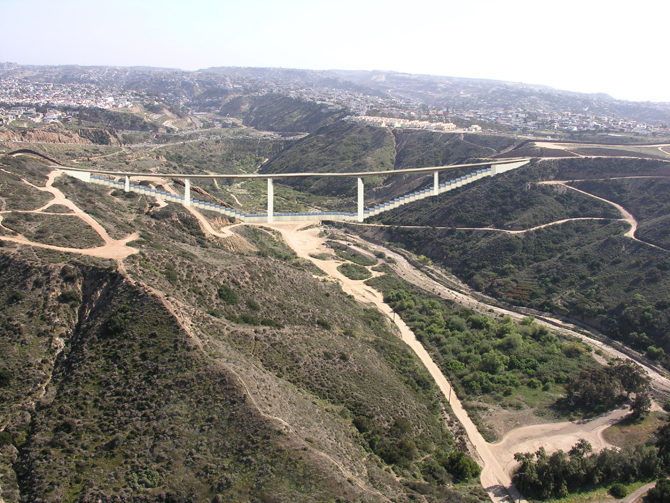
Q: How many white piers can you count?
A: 5